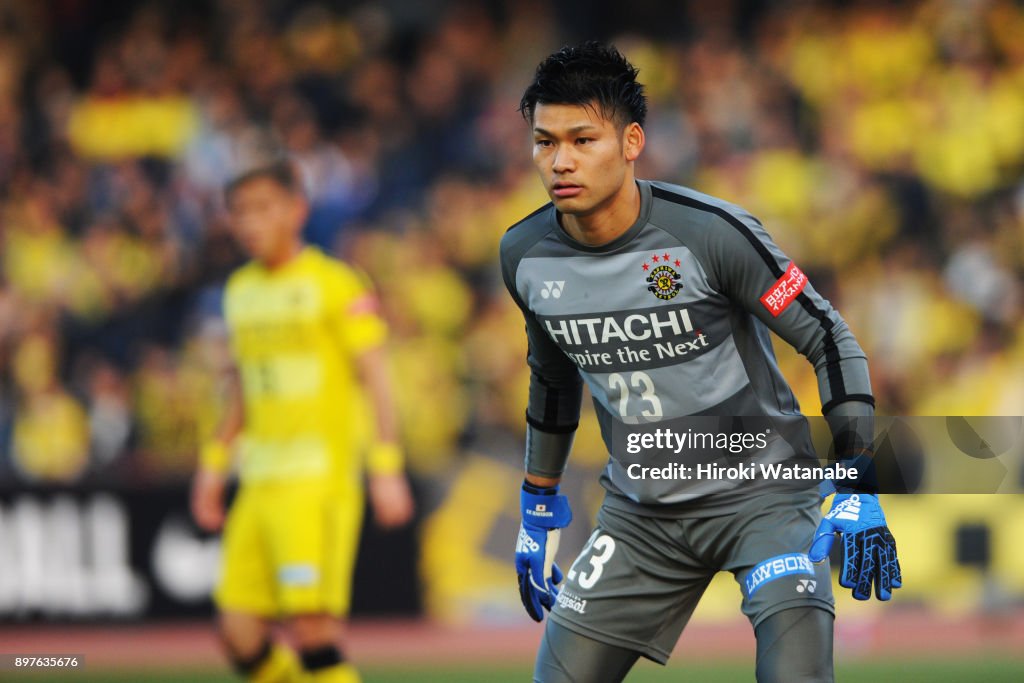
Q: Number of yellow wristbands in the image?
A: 2